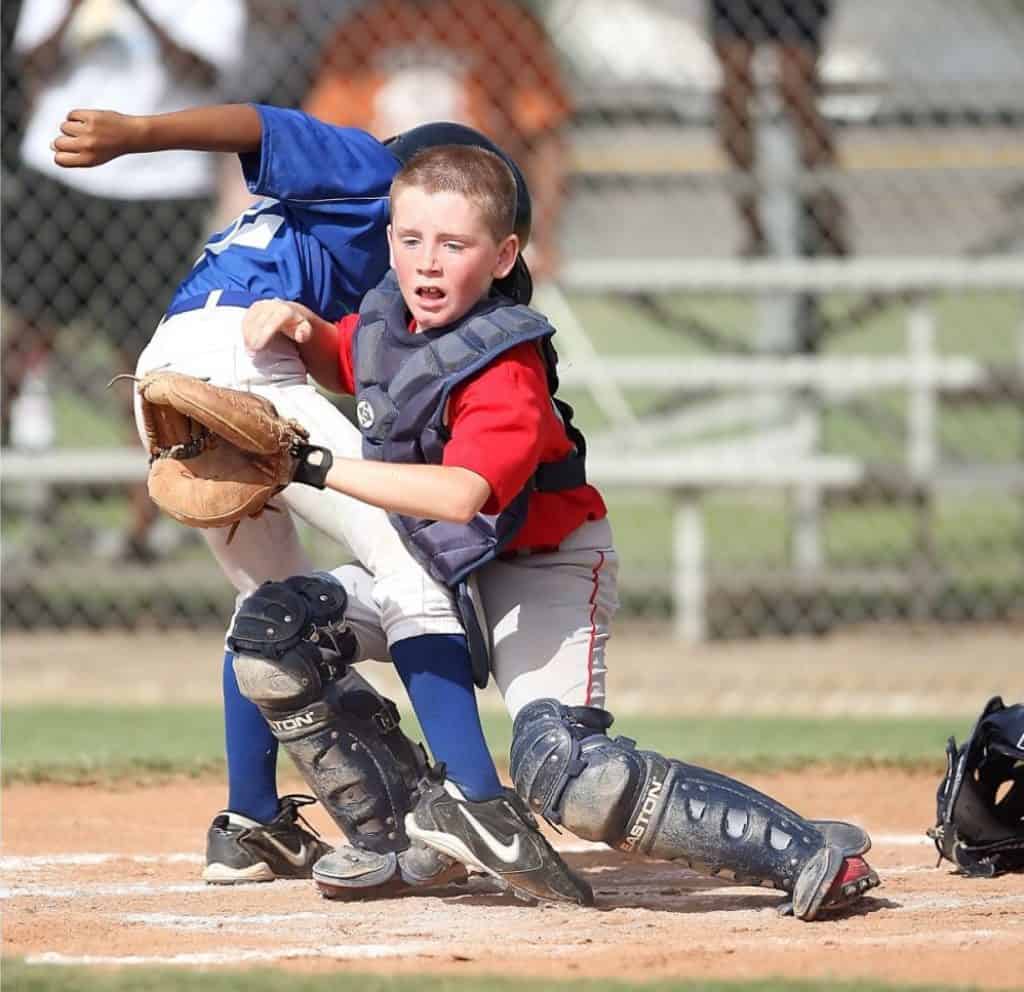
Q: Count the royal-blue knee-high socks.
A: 2